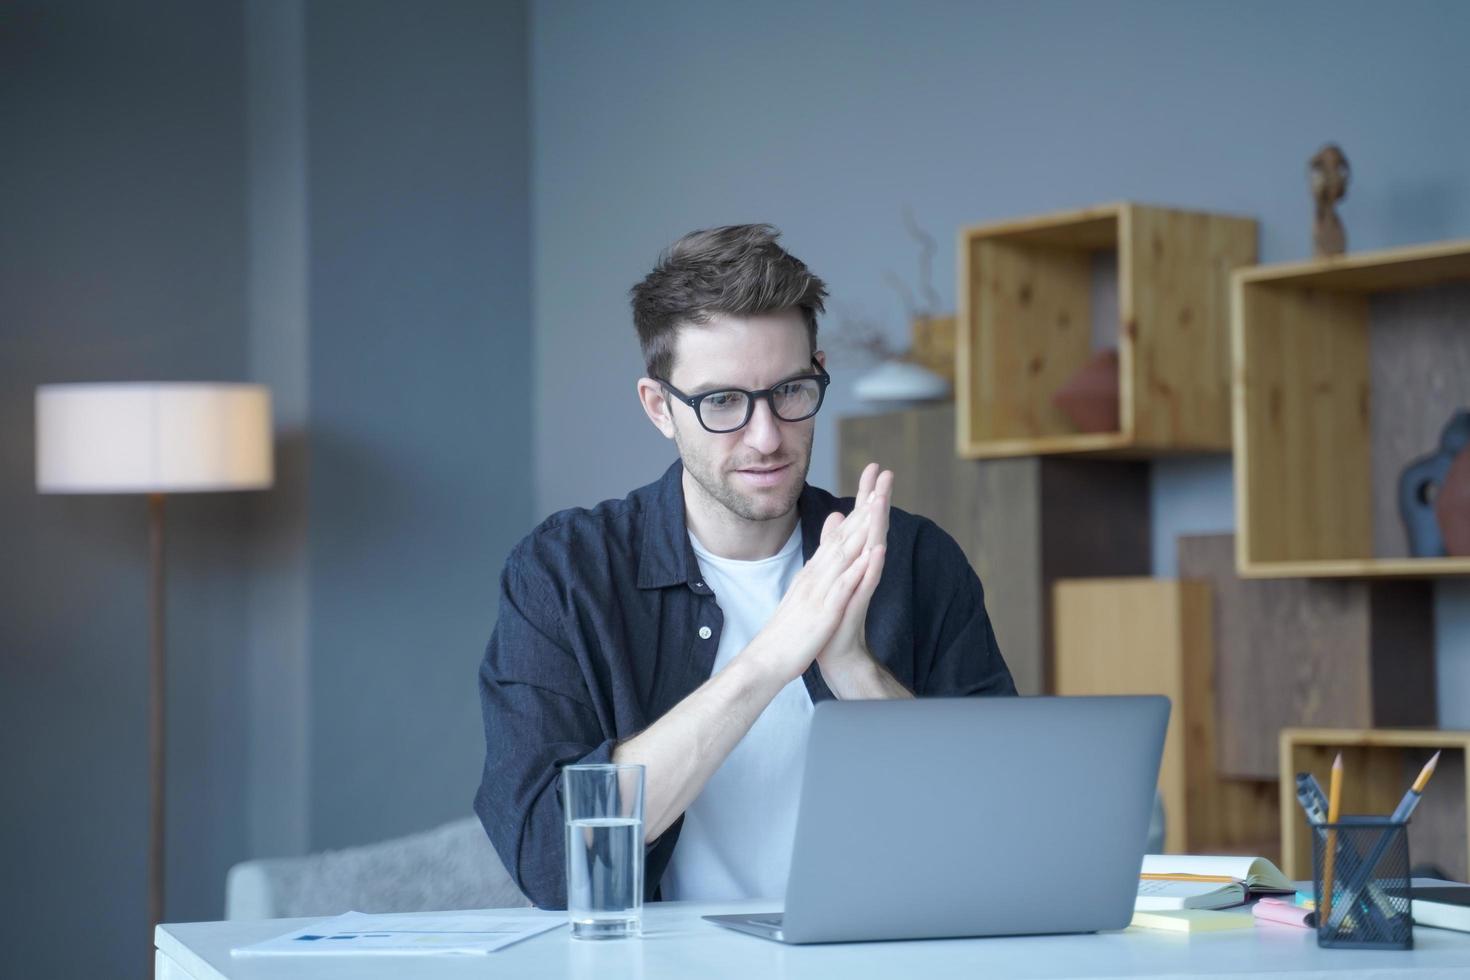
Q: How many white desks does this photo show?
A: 1